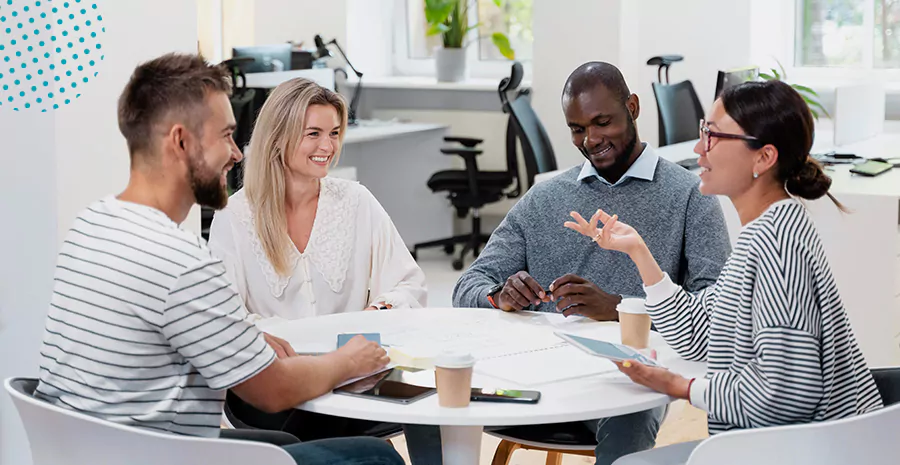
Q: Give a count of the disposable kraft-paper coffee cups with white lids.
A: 2